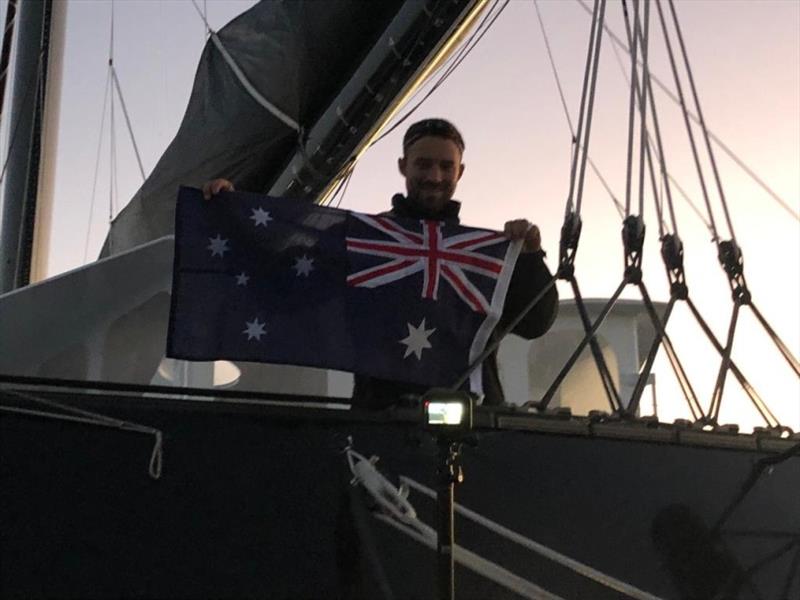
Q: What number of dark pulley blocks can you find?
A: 4